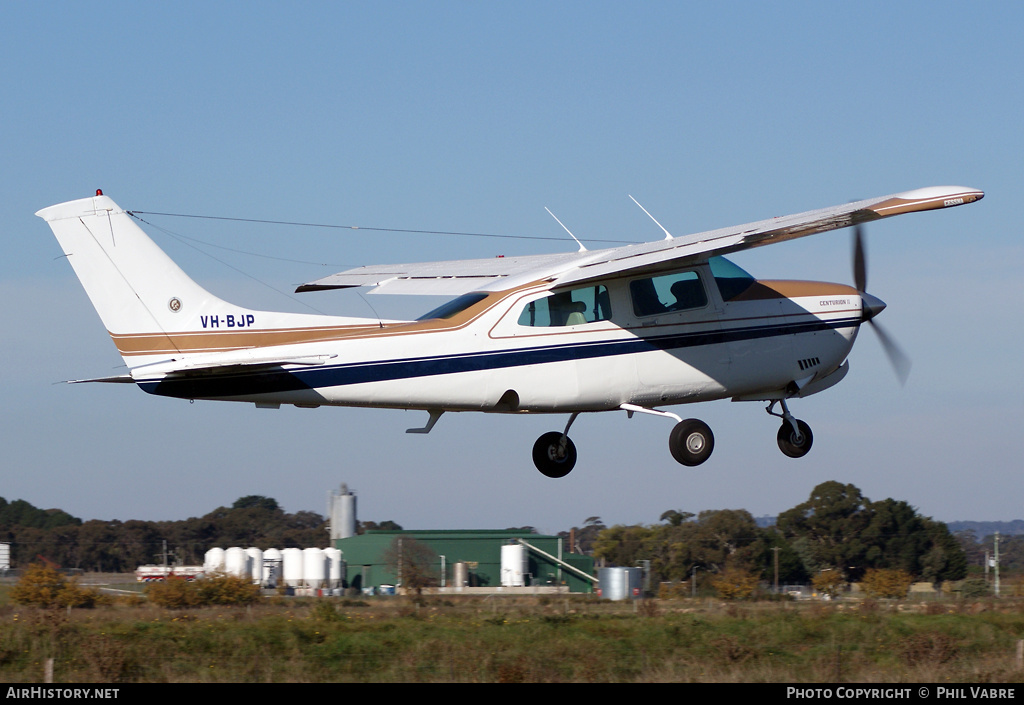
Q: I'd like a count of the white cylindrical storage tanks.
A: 8